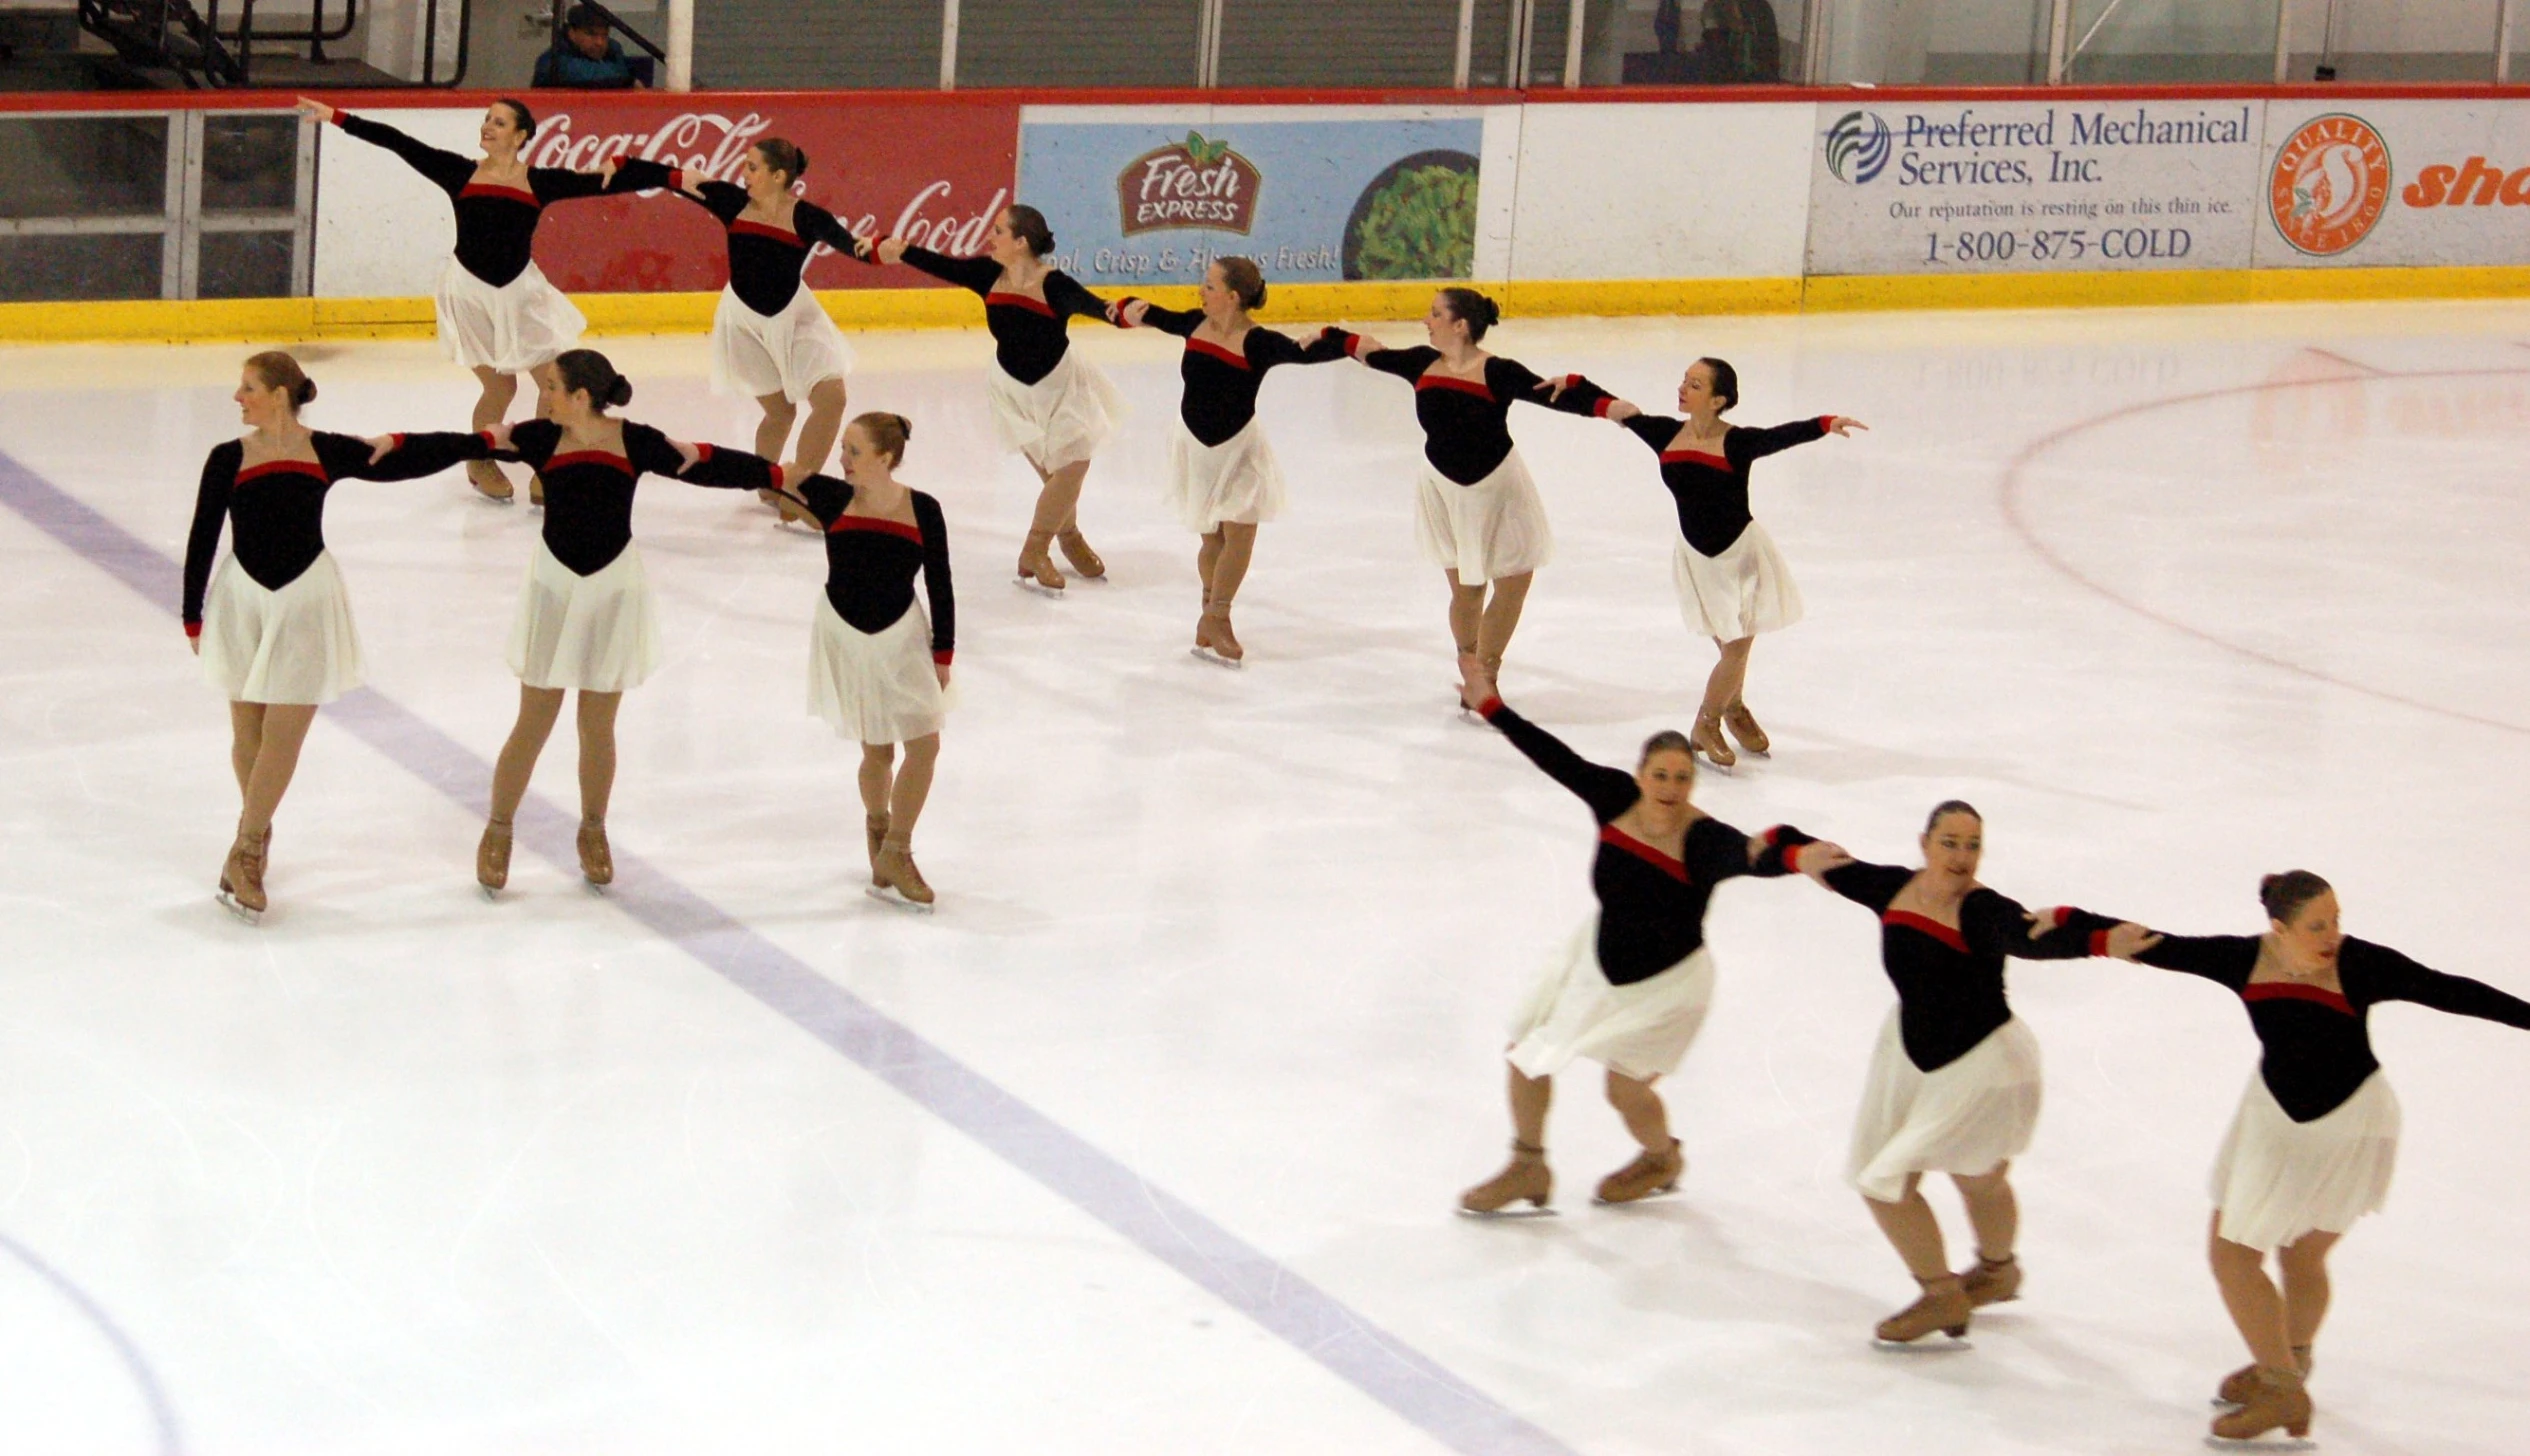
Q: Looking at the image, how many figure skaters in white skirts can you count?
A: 12